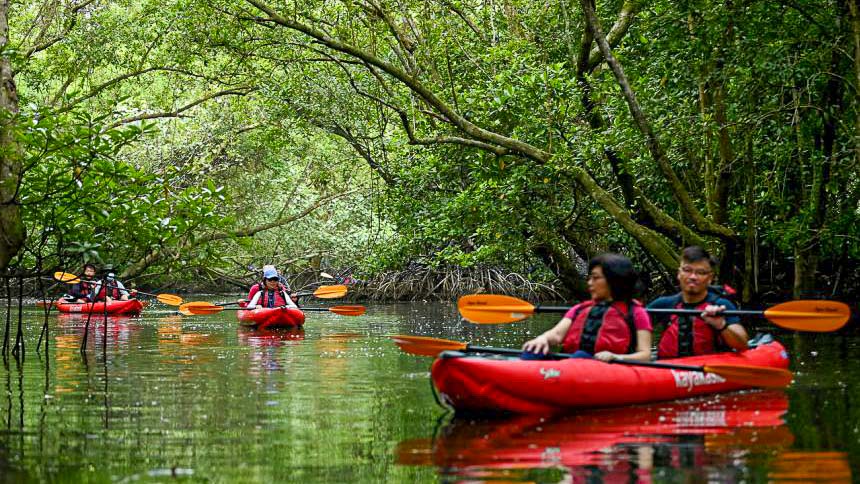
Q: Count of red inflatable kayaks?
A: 3